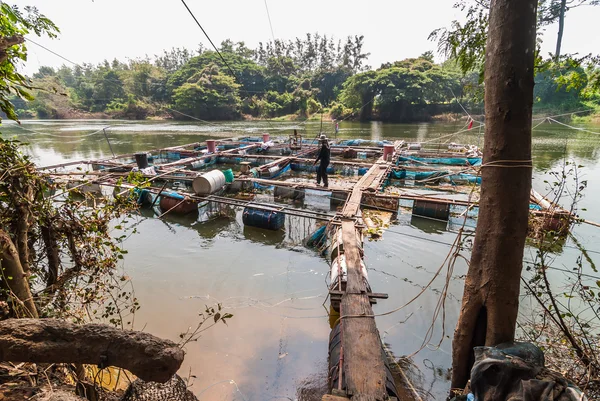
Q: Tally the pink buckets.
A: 3